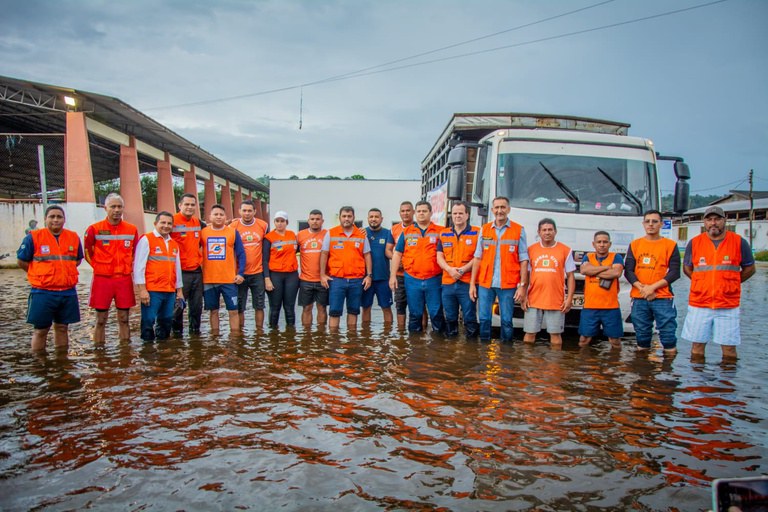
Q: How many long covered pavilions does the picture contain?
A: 1